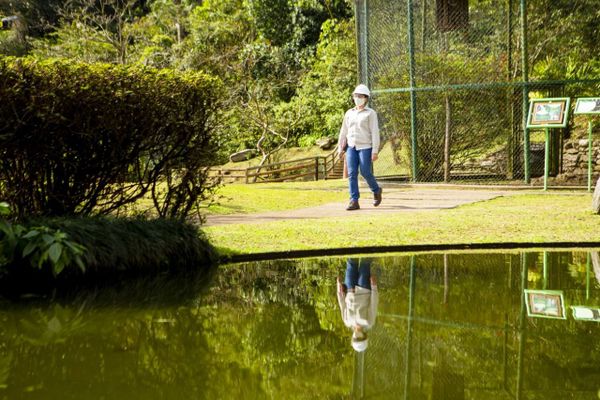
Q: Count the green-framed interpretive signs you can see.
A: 2